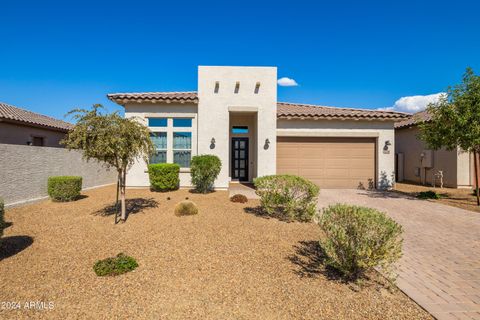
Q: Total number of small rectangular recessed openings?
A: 3